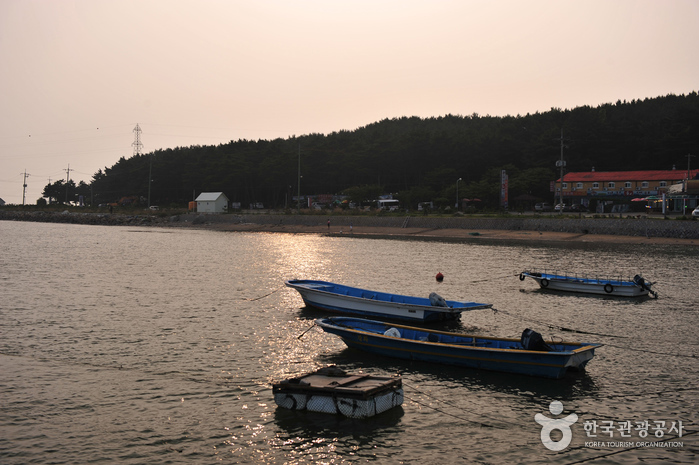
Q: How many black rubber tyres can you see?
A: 3